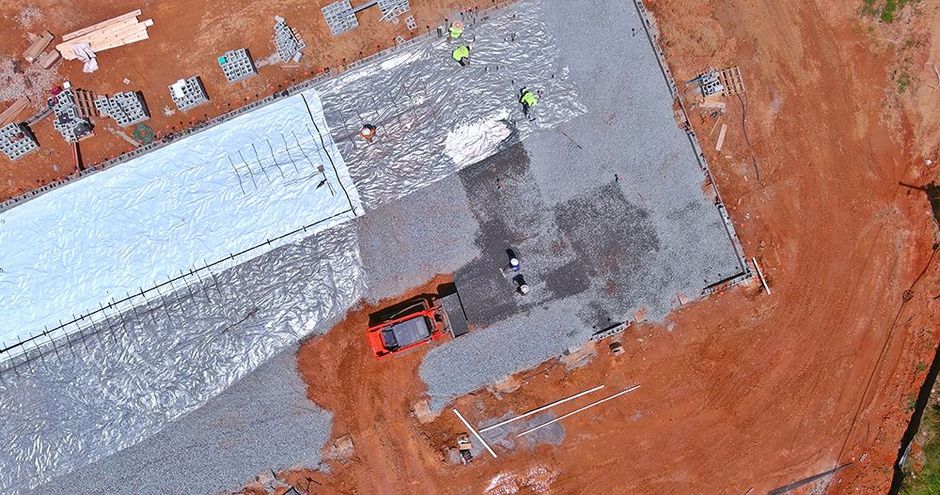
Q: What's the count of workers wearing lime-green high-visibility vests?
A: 3